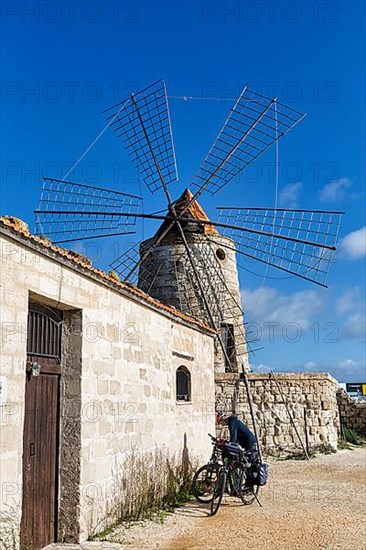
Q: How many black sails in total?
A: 6